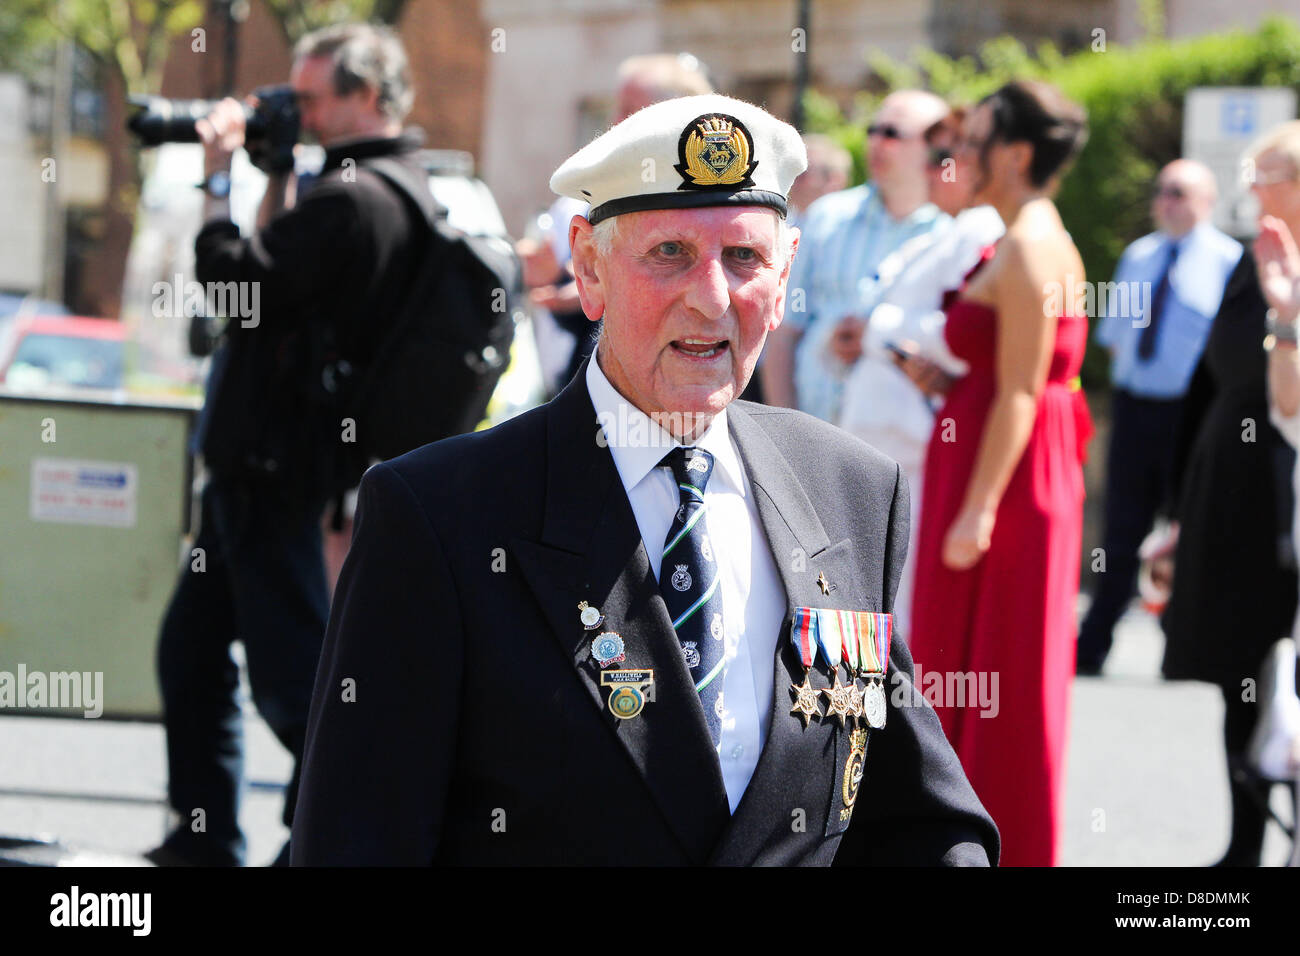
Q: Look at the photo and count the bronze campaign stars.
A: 3